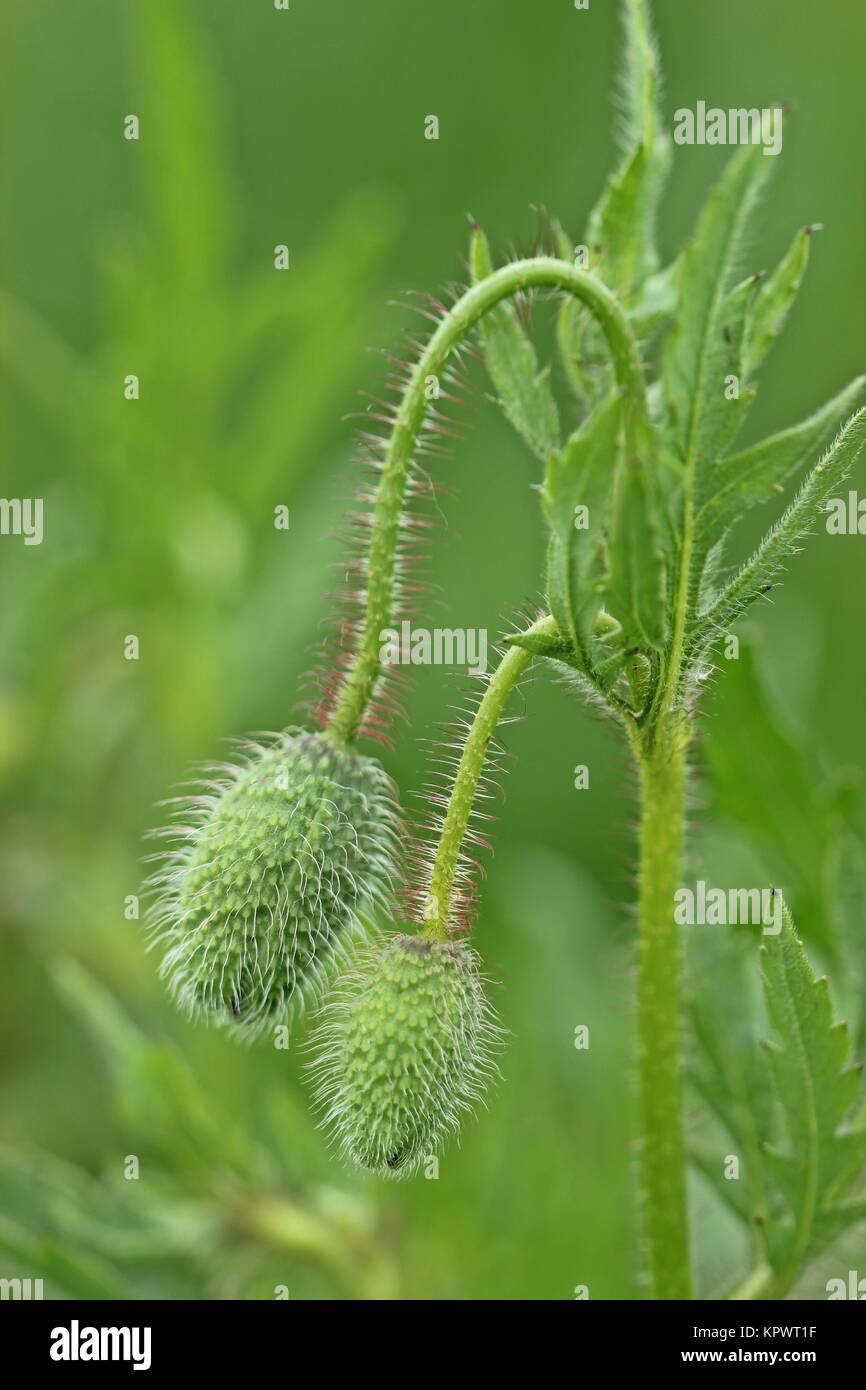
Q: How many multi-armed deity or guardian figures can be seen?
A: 0